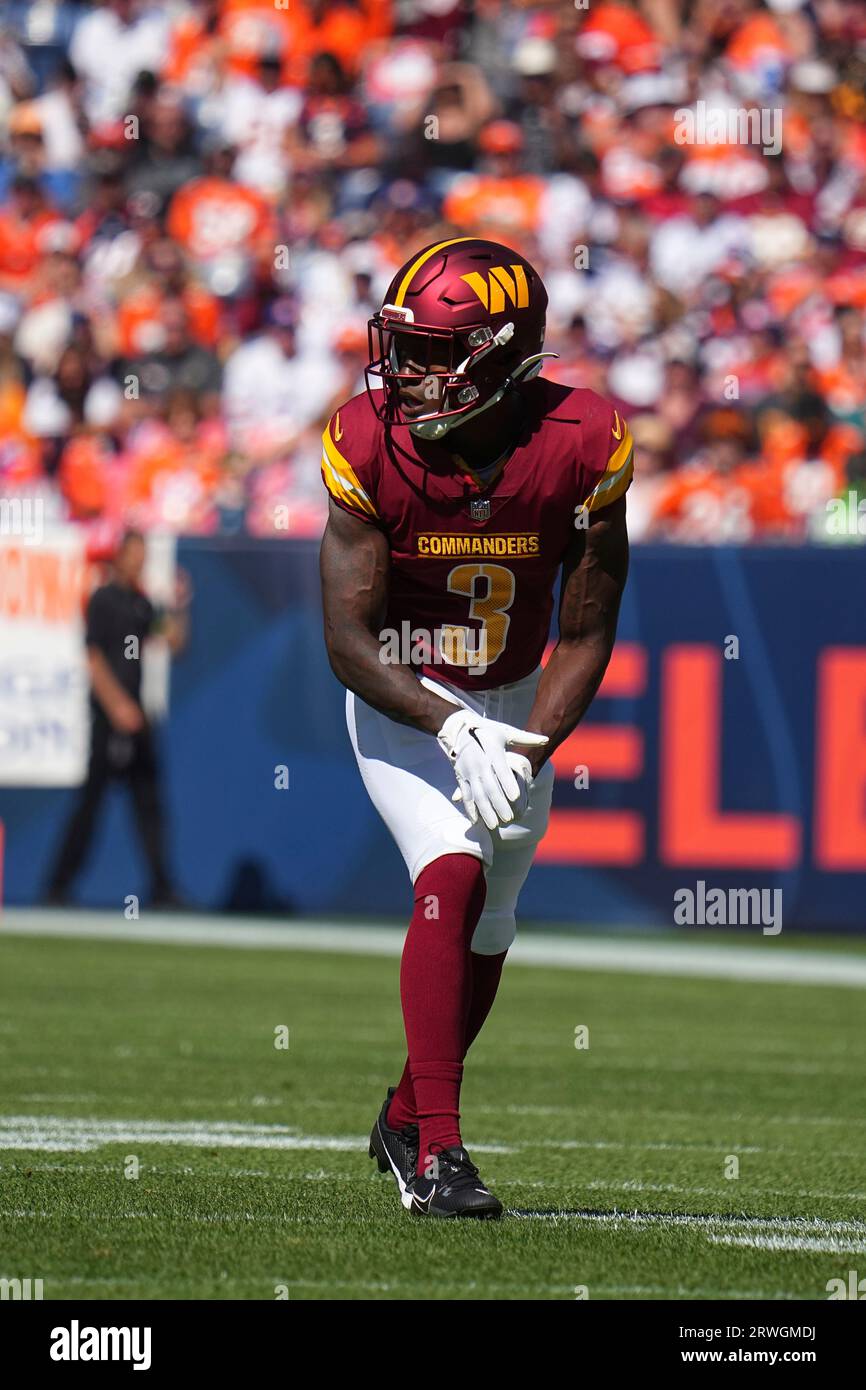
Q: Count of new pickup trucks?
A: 0